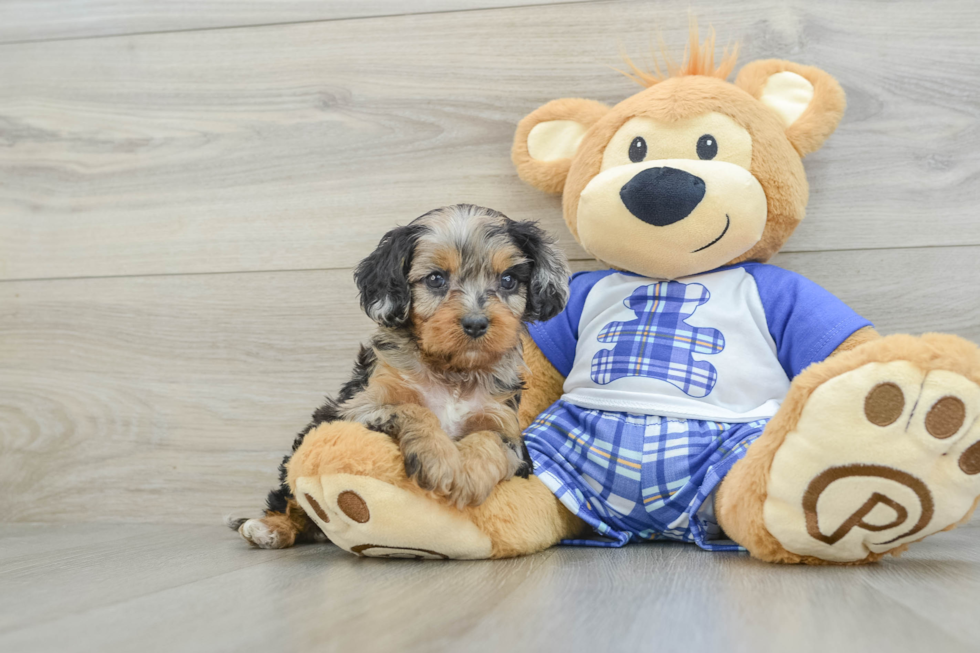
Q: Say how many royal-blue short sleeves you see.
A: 2